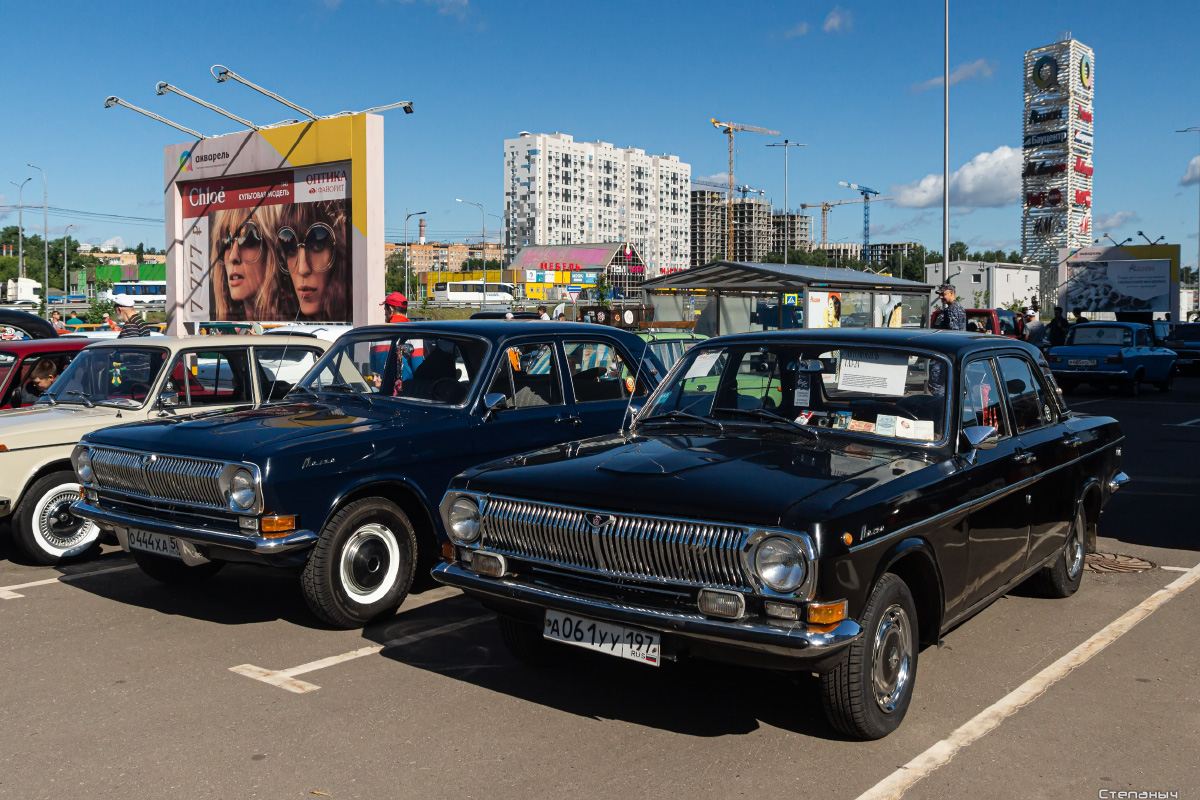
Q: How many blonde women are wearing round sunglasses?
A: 1